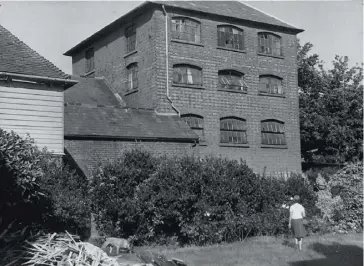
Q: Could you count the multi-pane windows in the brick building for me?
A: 12